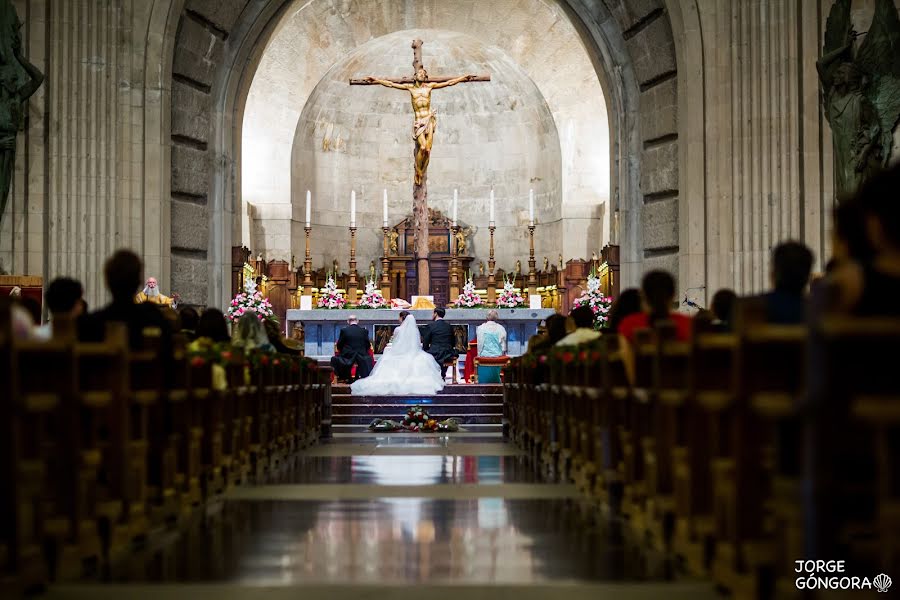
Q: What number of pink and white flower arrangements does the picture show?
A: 6